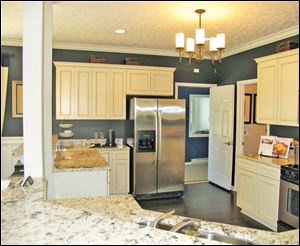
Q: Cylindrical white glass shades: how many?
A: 5